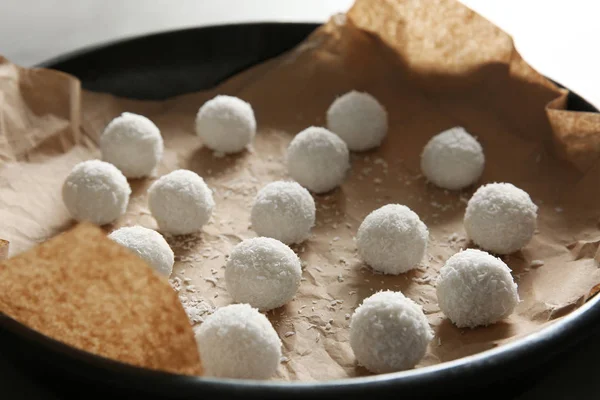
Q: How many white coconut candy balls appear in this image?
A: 15